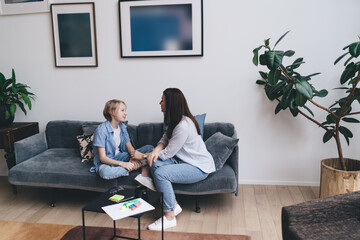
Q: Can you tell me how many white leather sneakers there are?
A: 3